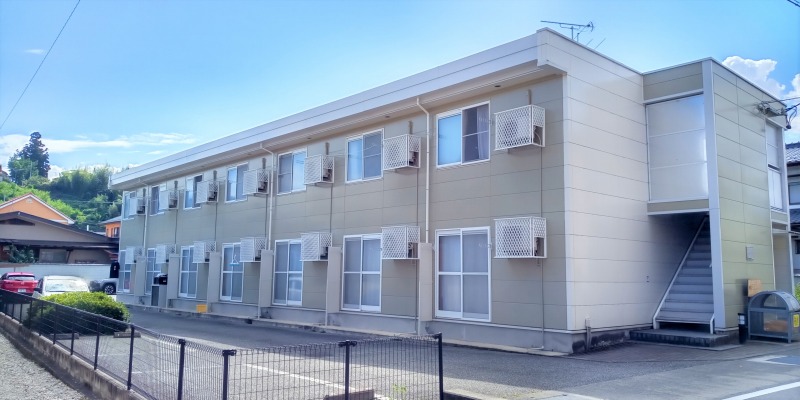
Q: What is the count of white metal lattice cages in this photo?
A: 14